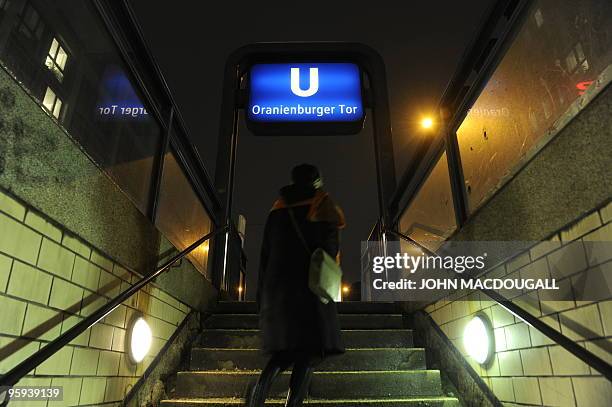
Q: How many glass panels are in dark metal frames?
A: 4